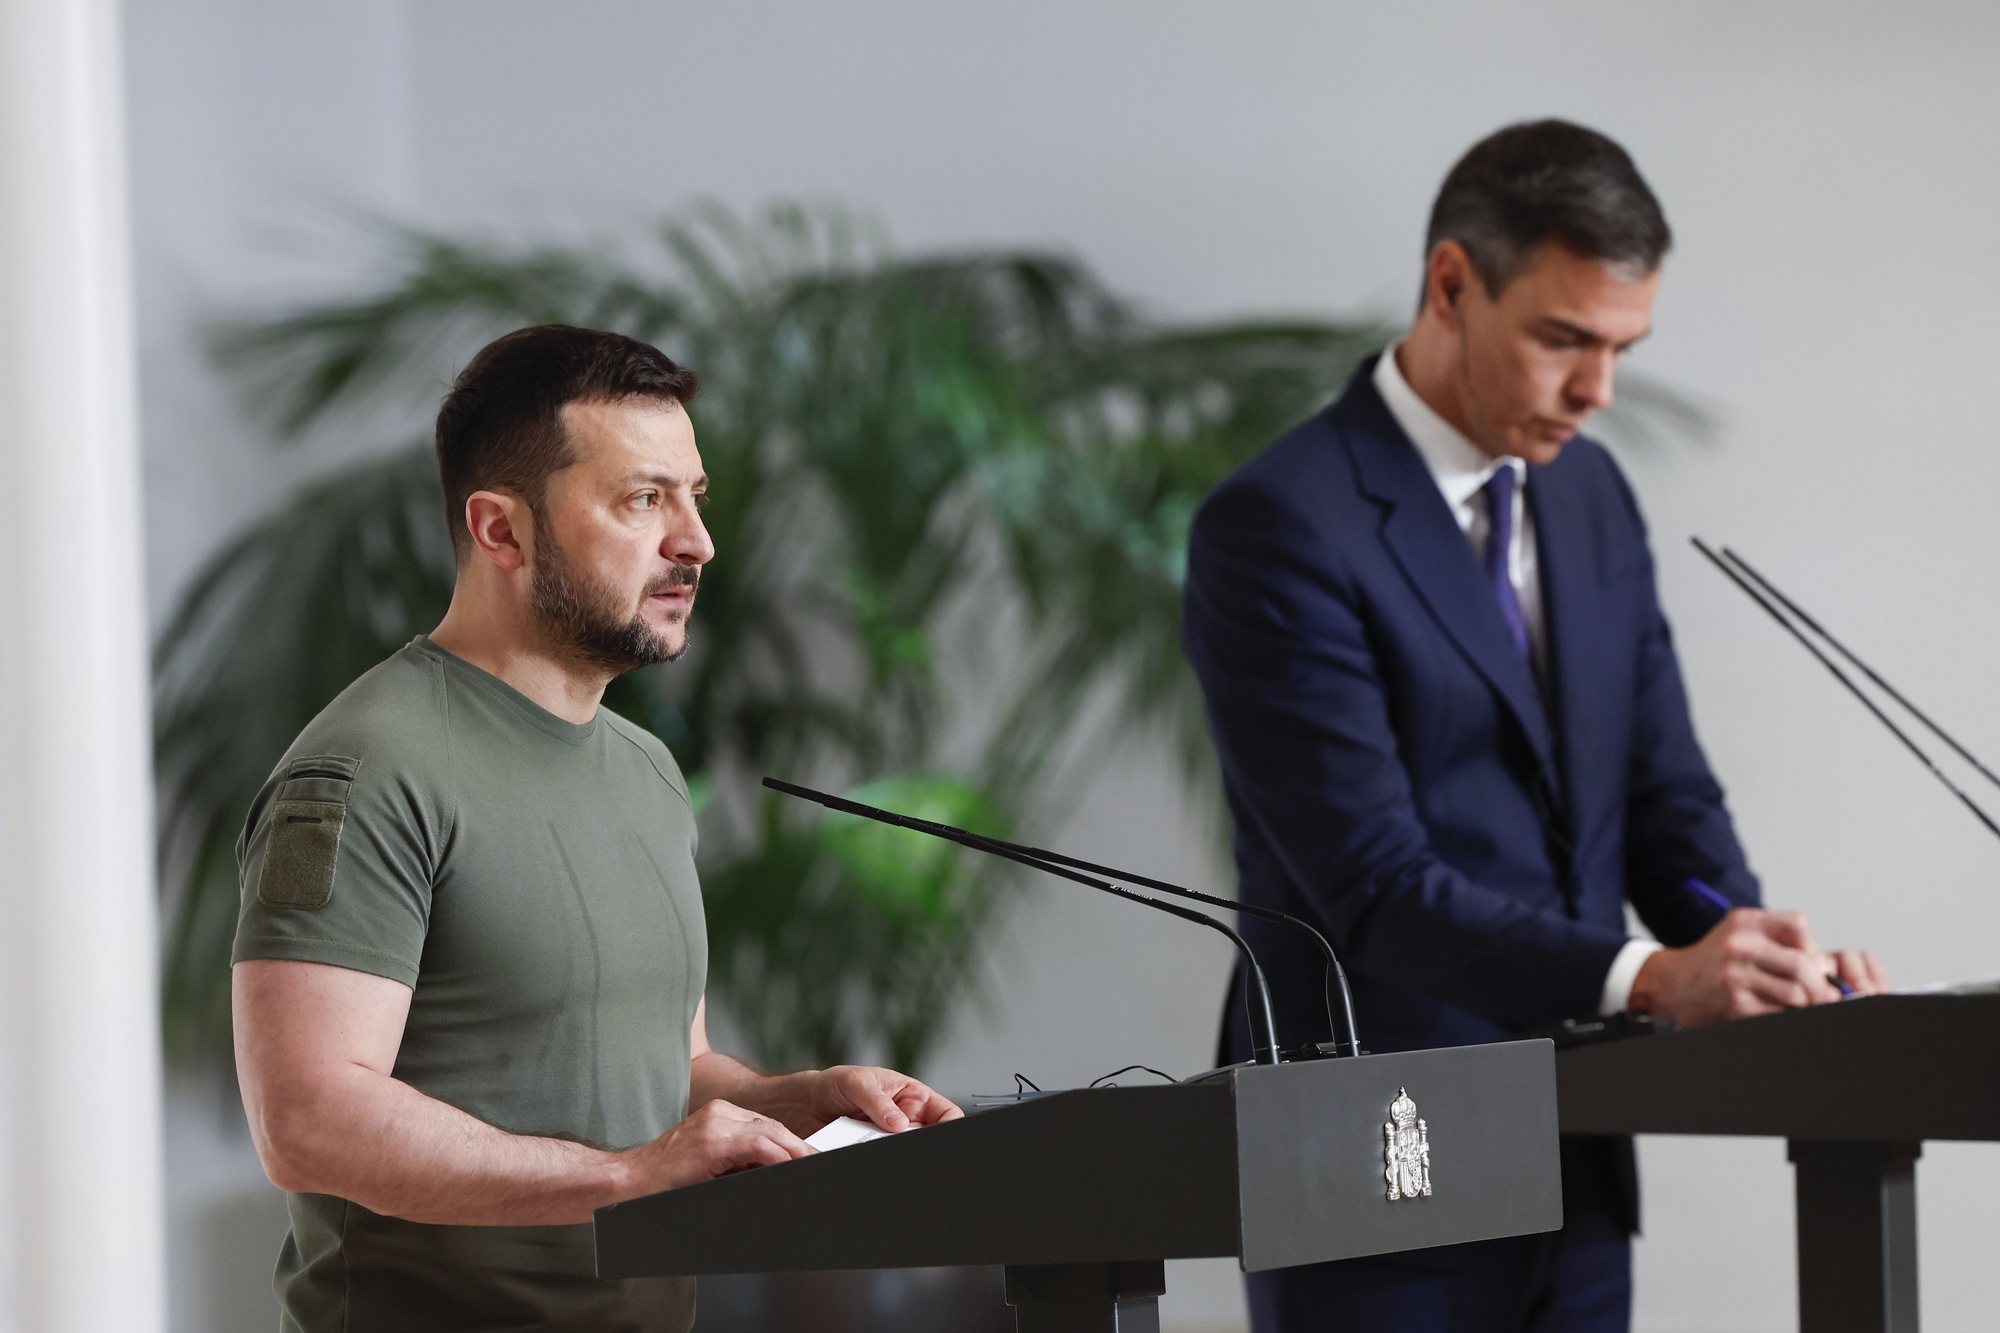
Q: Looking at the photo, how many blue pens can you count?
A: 1